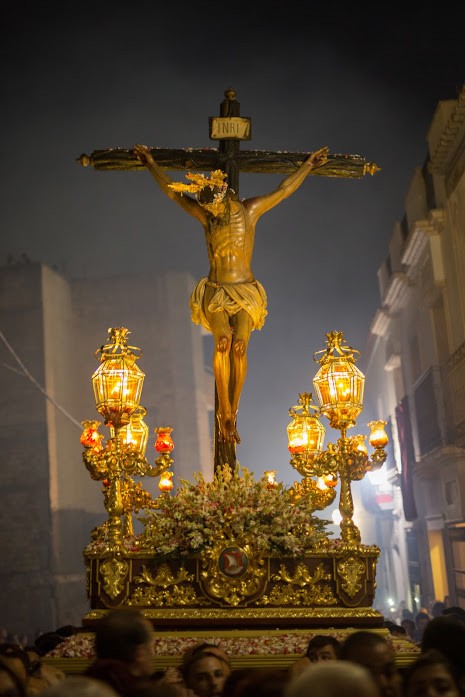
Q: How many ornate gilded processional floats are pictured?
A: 1